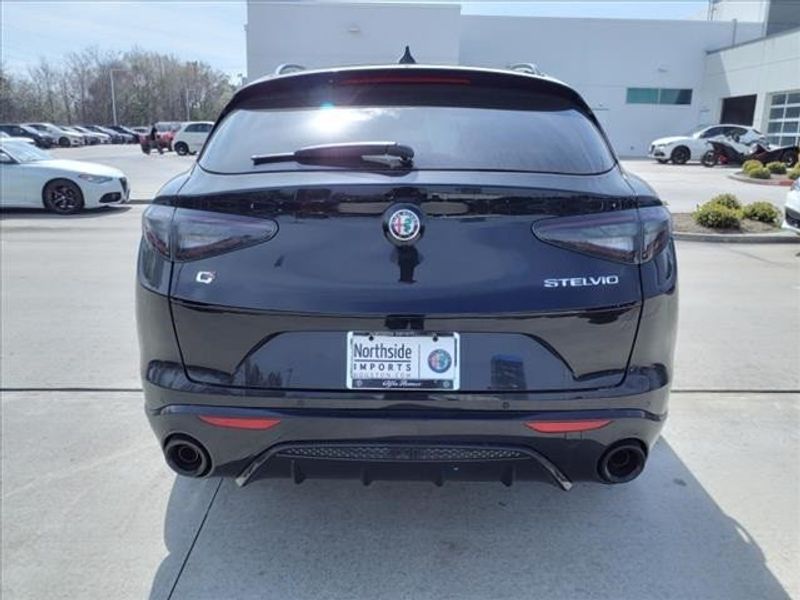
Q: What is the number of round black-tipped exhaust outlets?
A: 2